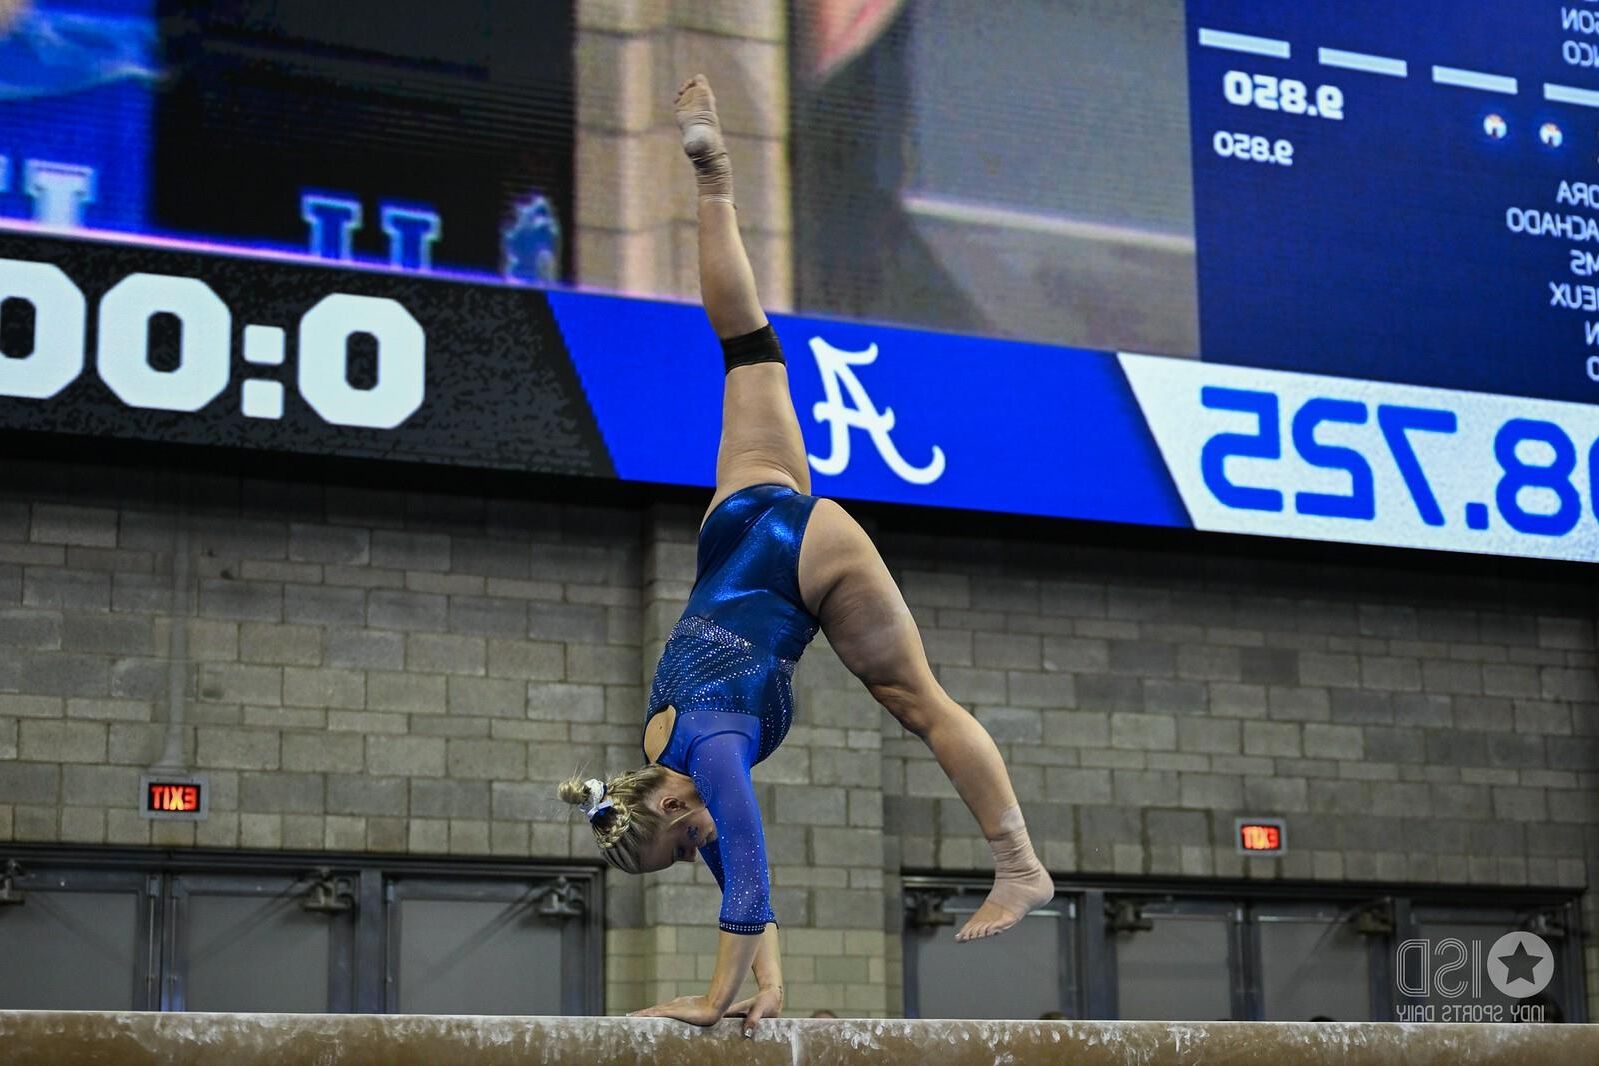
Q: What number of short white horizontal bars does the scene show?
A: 4